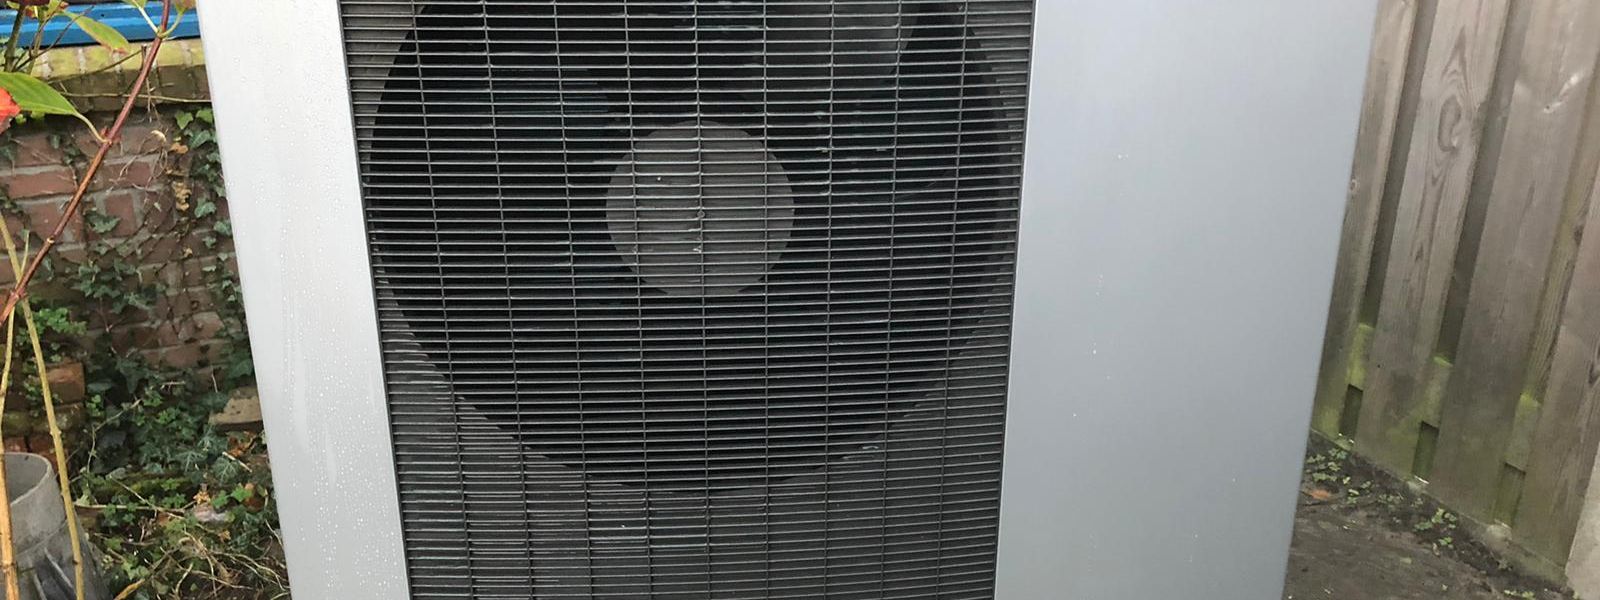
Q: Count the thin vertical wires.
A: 9